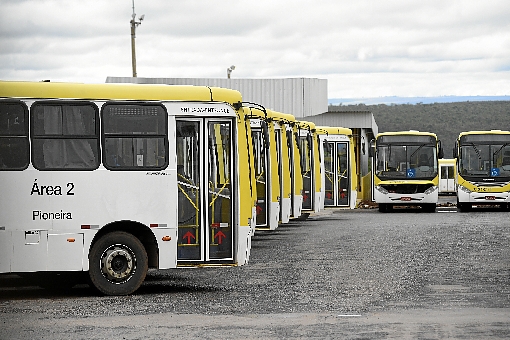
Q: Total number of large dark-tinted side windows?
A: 3